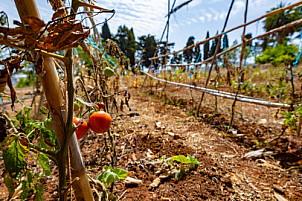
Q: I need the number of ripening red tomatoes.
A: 2